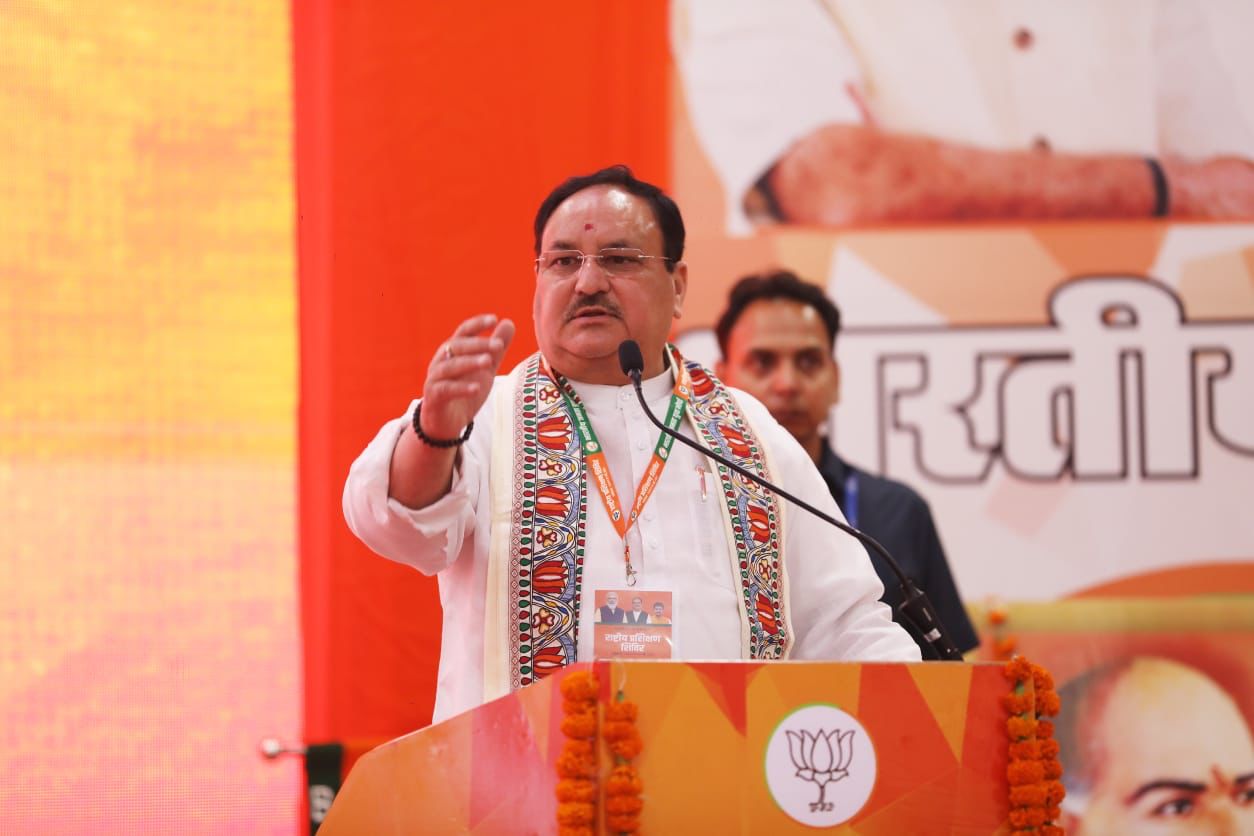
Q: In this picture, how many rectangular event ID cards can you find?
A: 1